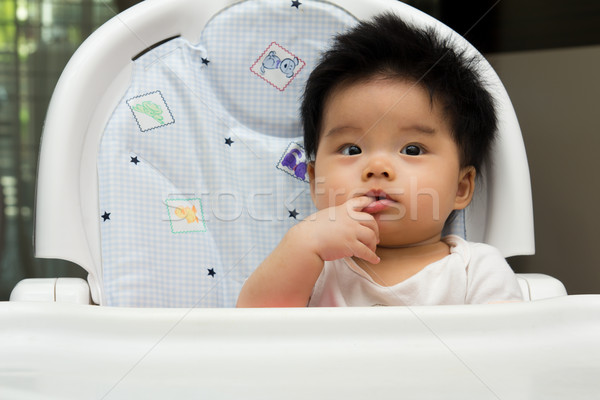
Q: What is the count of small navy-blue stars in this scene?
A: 7